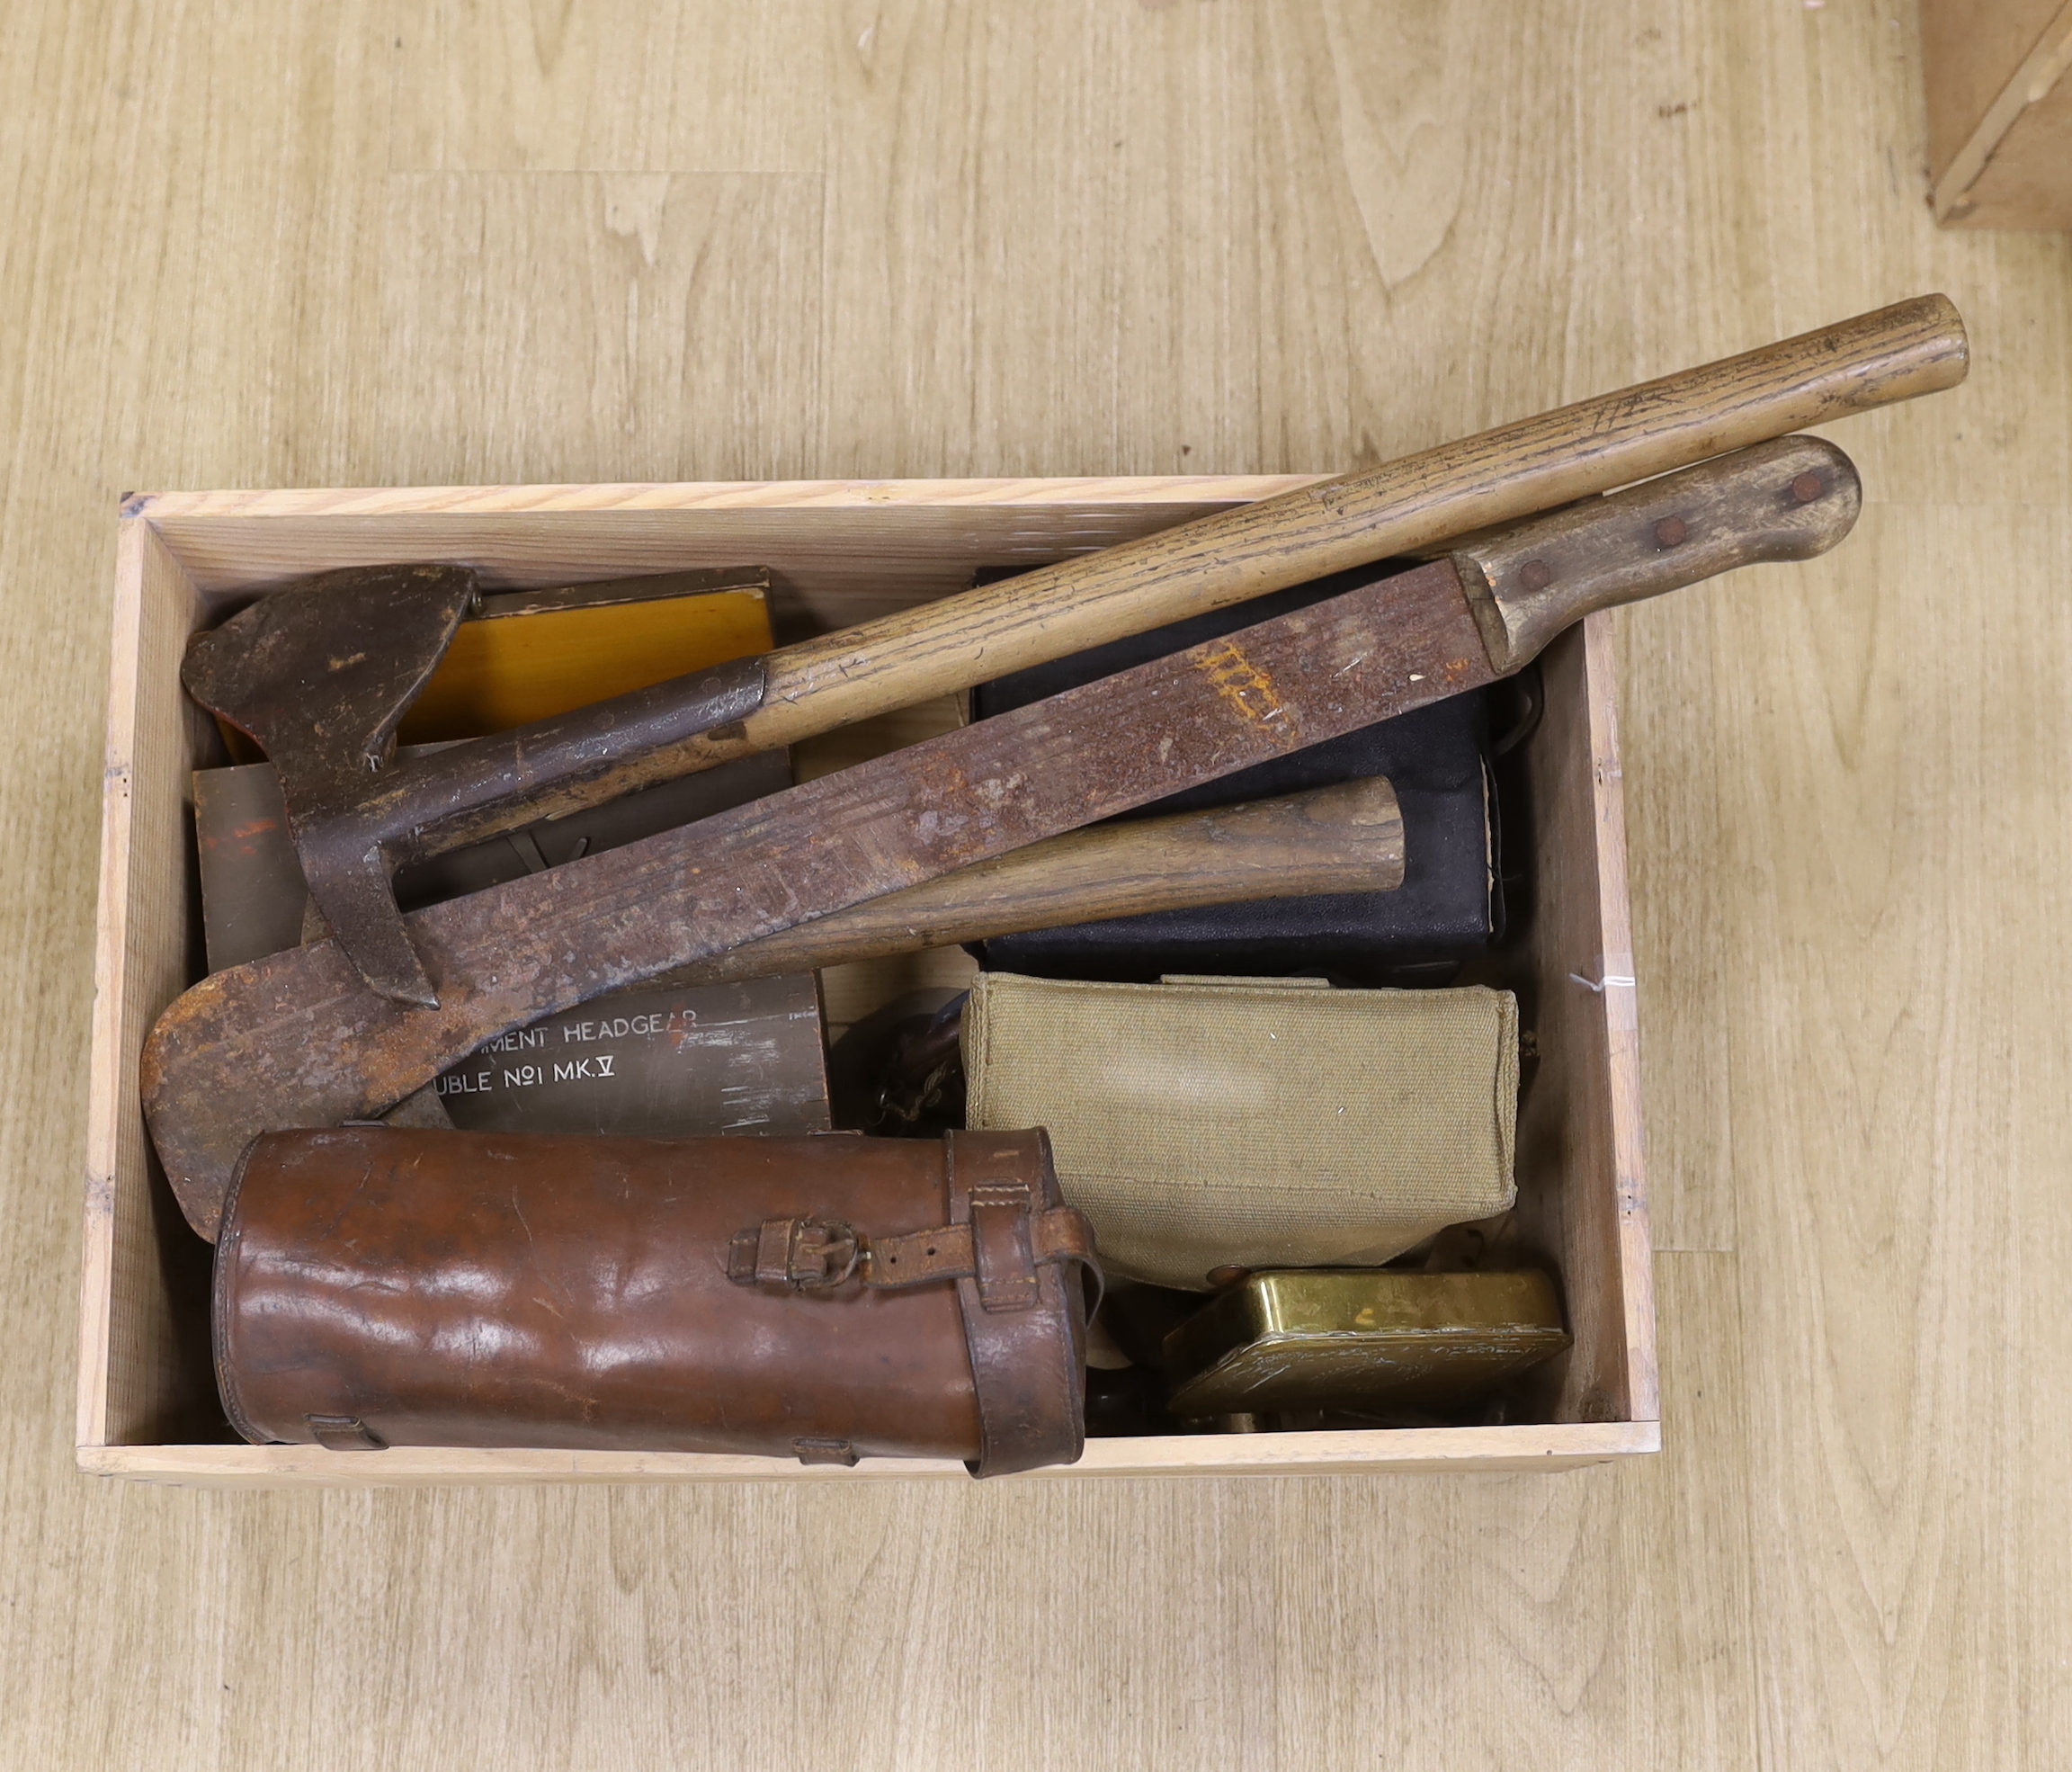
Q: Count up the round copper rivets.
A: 3